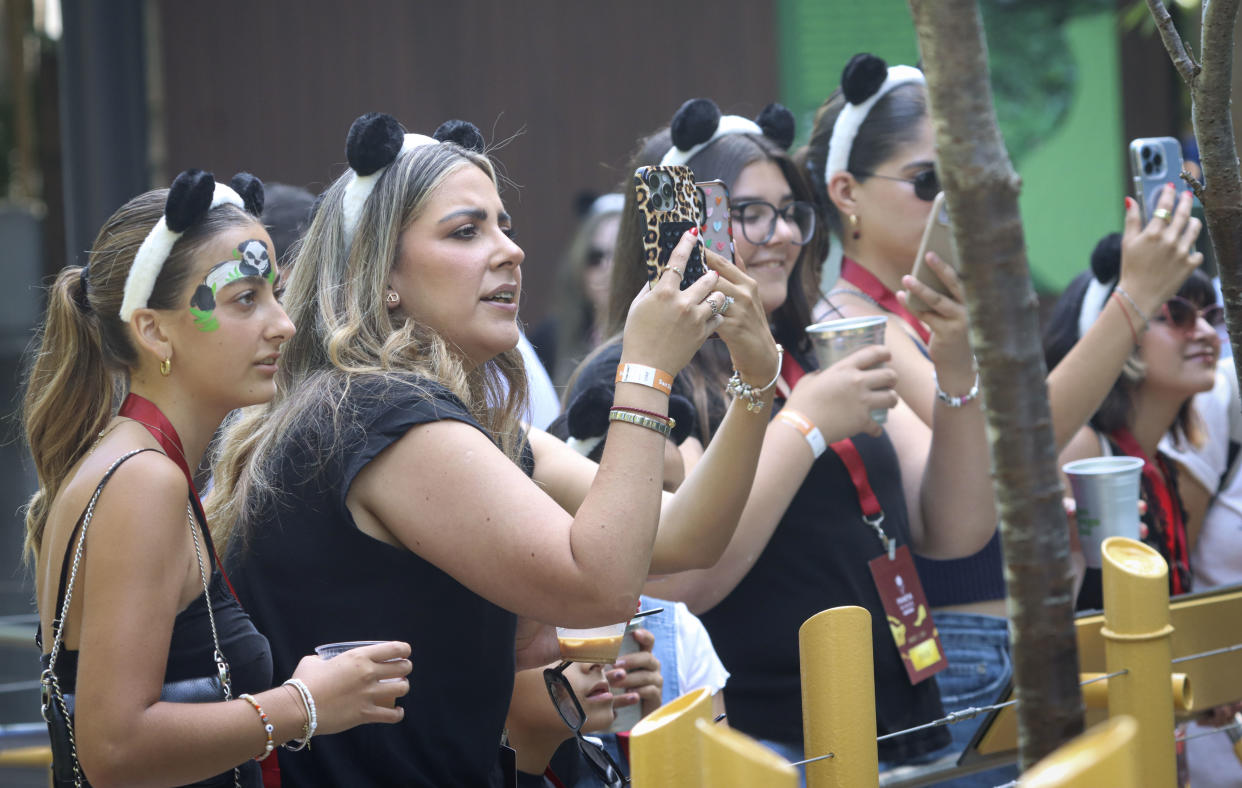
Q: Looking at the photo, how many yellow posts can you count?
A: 5